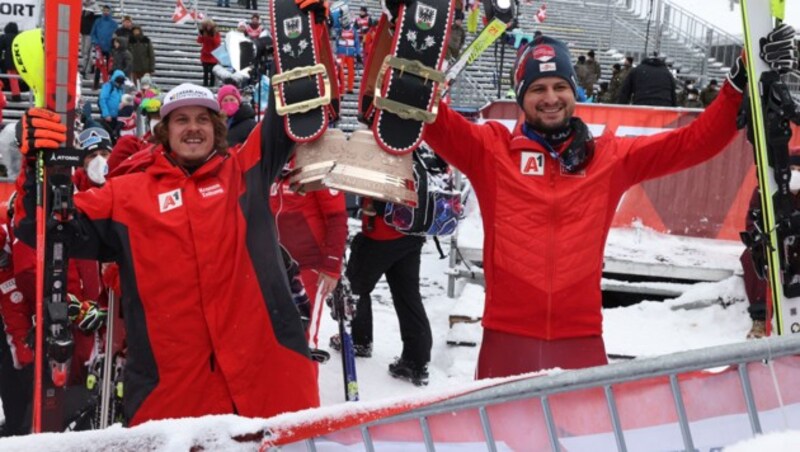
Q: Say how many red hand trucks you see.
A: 0